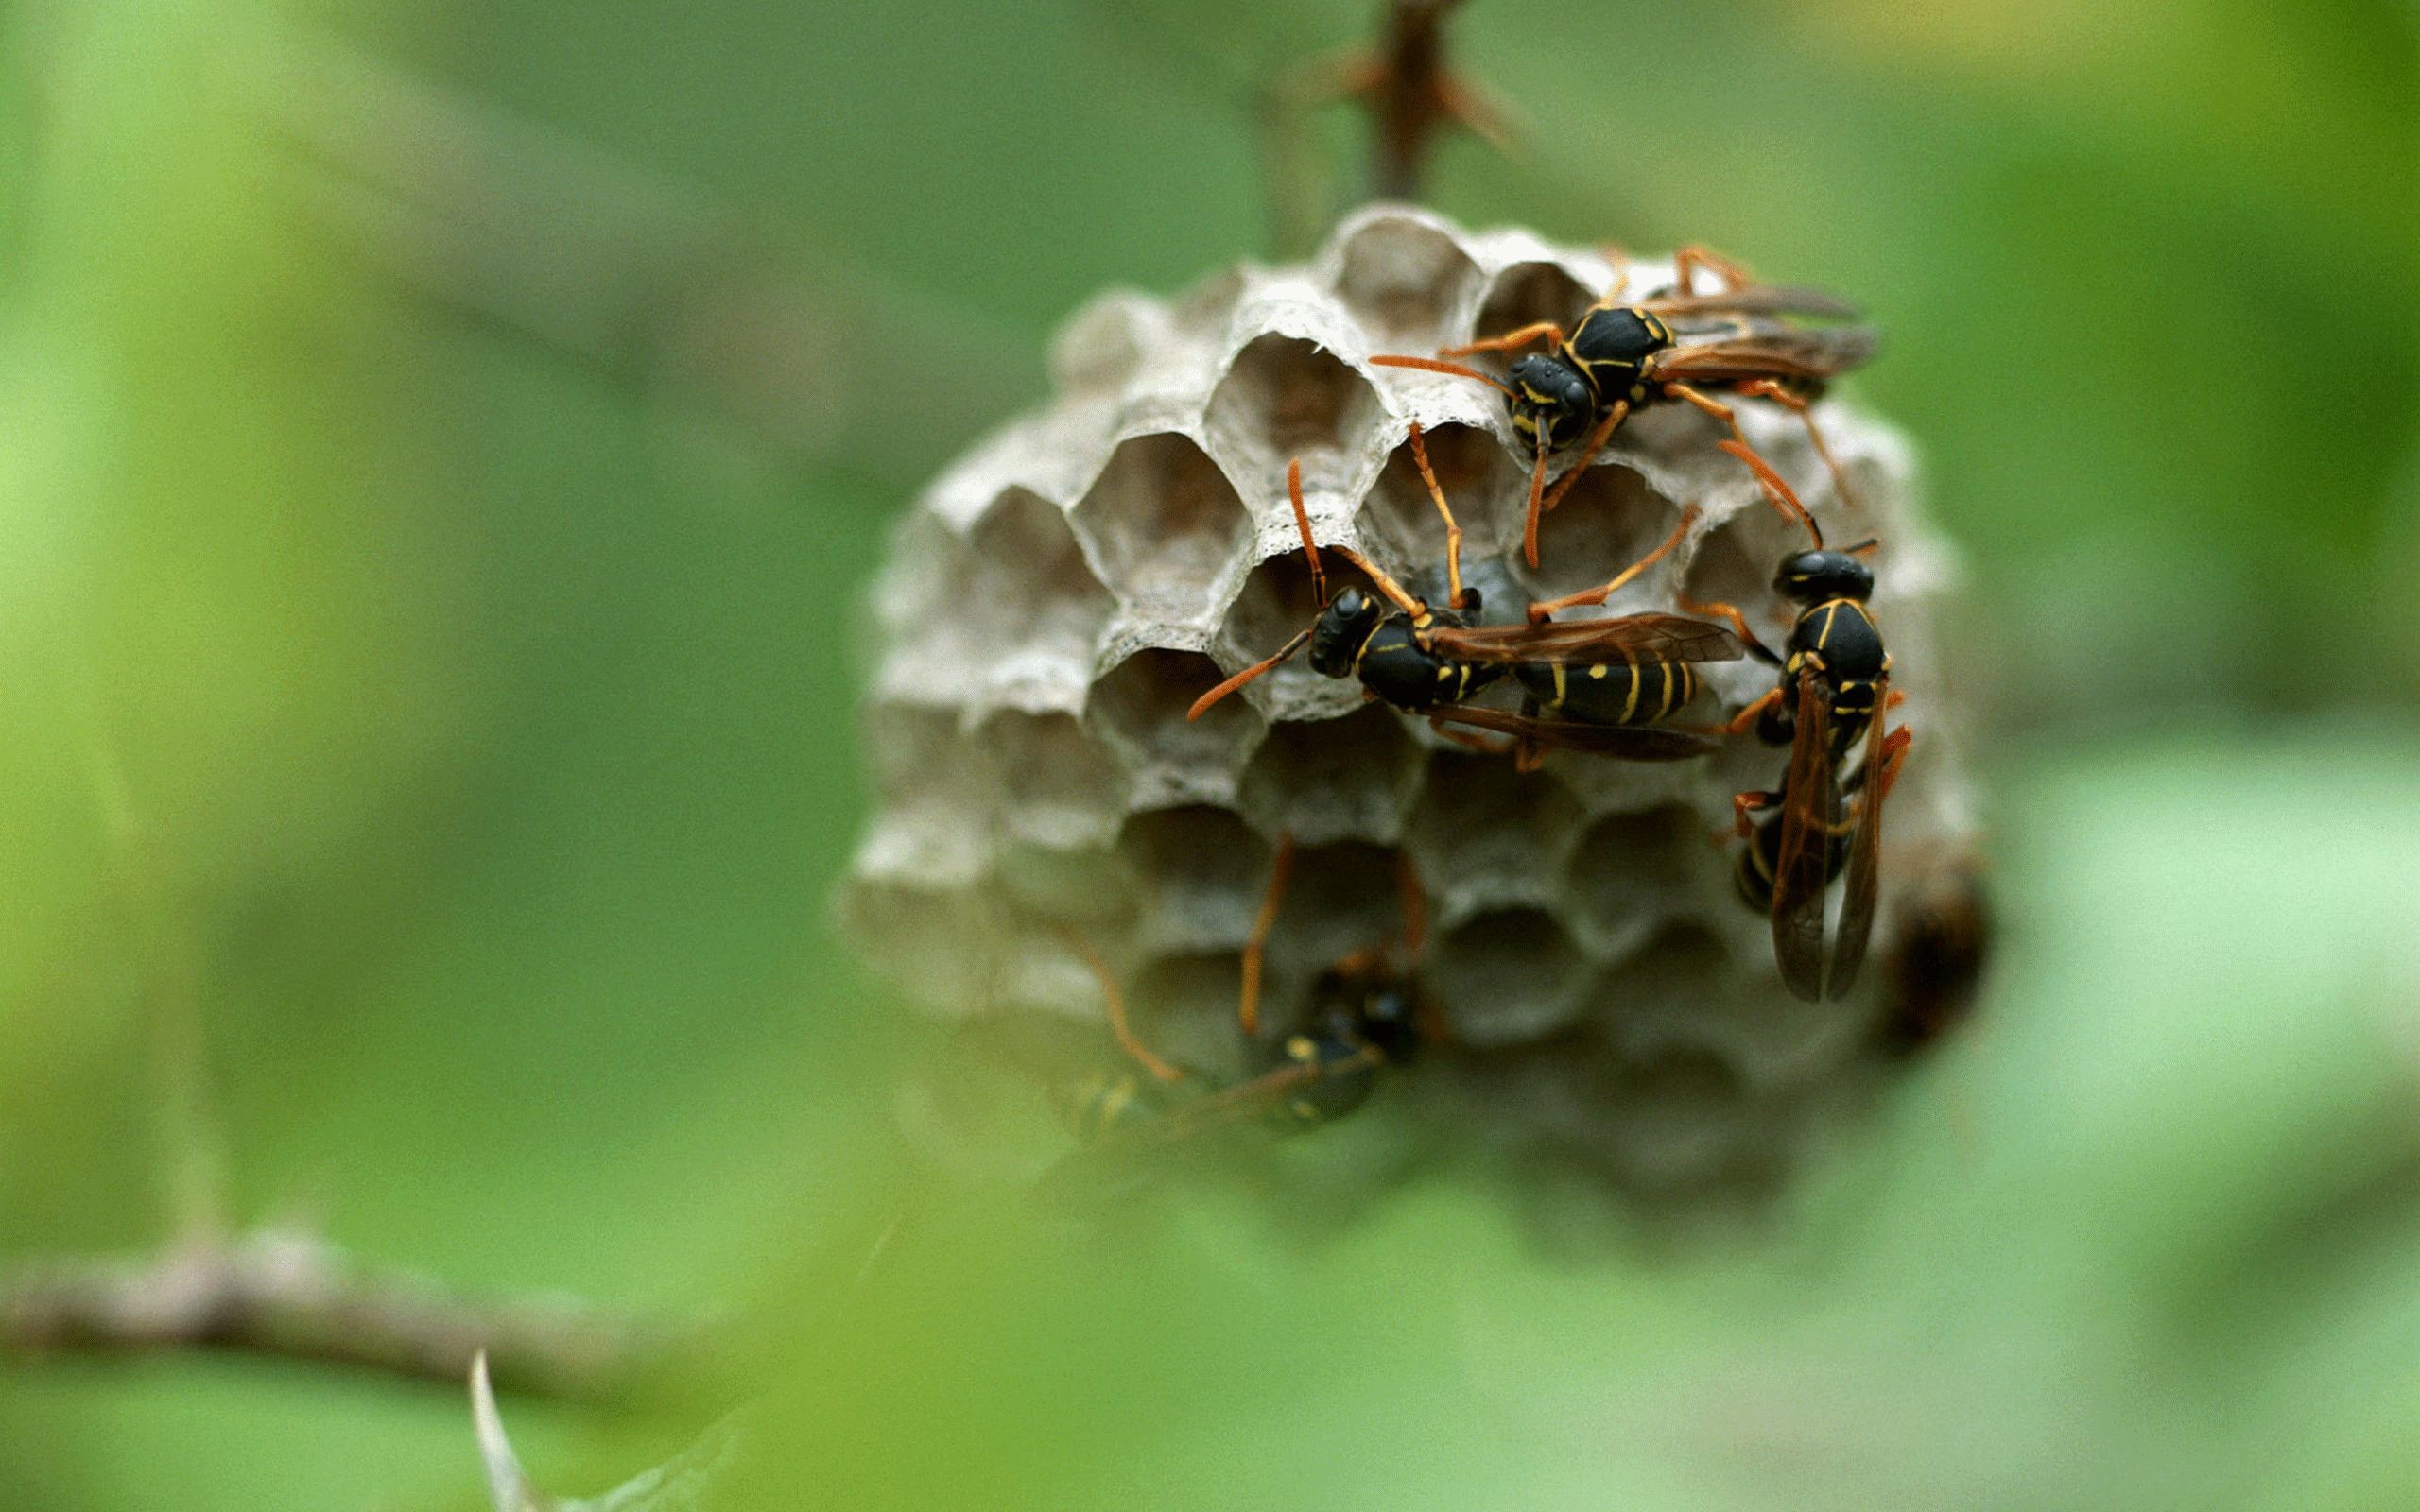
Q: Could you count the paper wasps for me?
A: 4